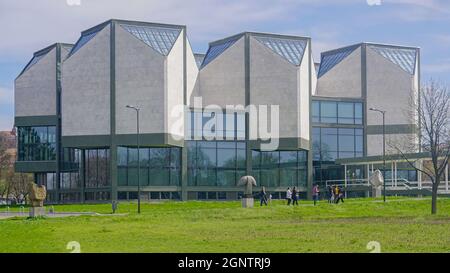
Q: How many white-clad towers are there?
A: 4